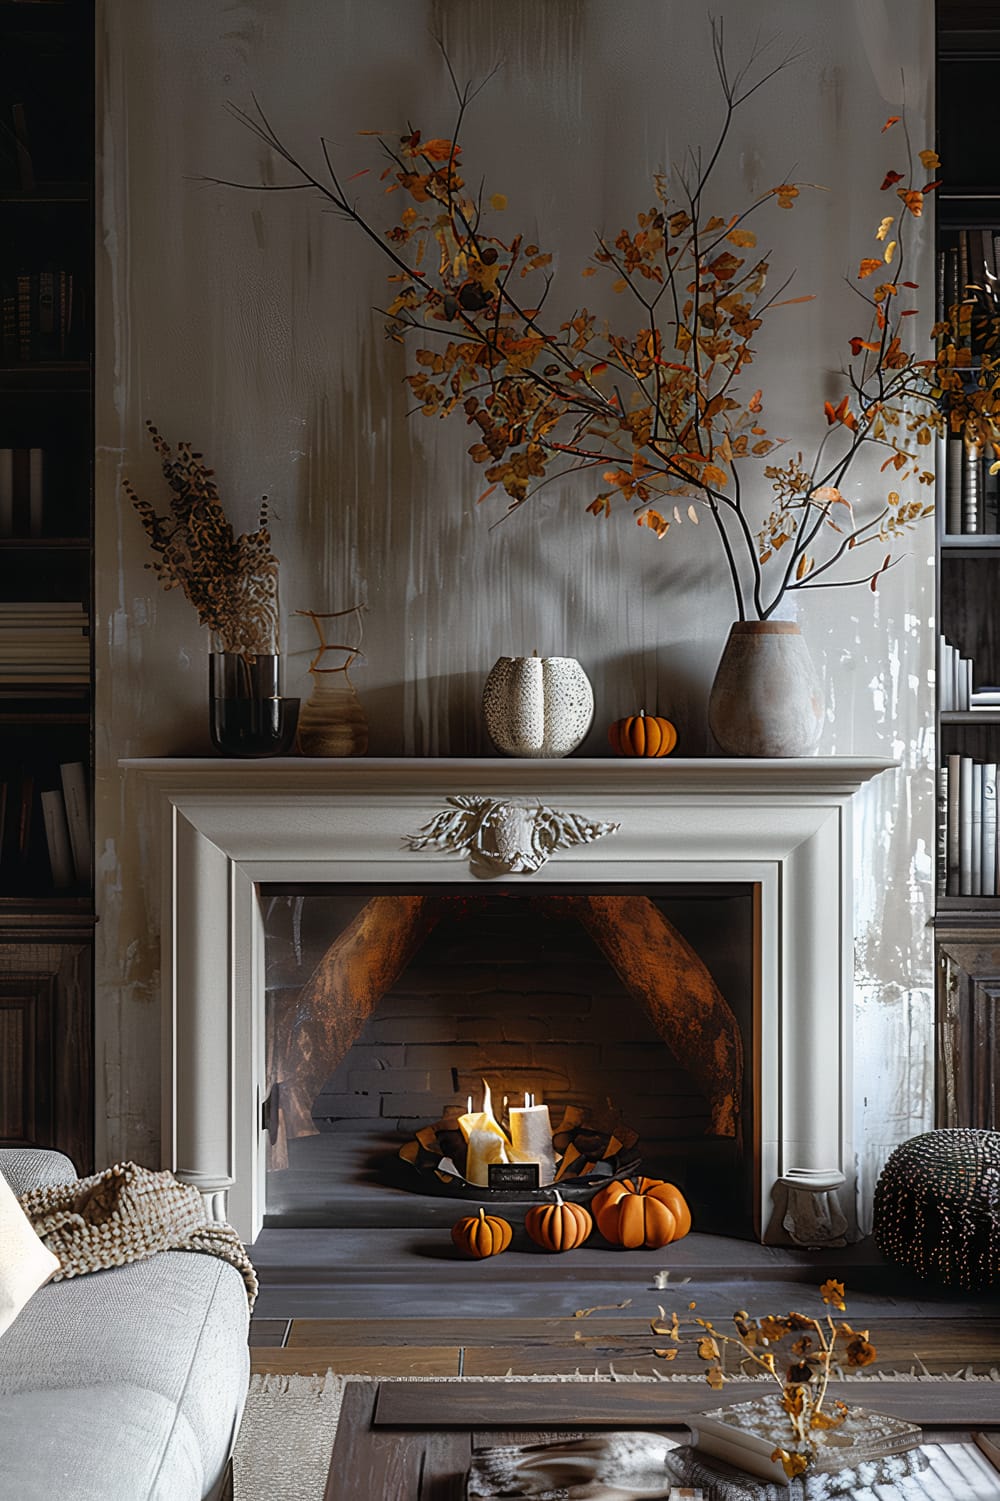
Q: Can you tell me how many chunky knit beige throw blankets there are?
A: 1